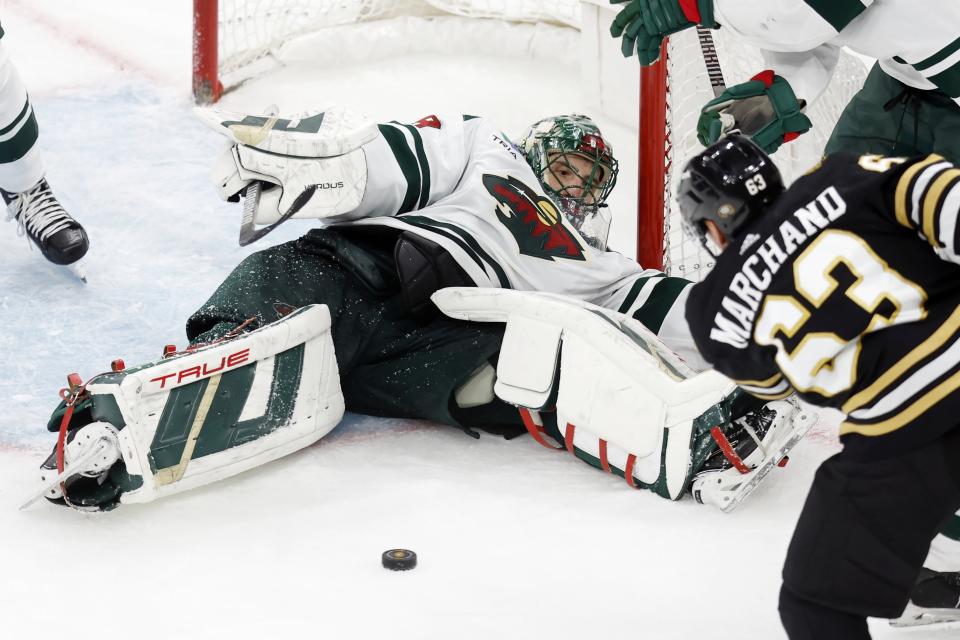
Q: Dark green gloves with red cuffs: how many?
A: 2